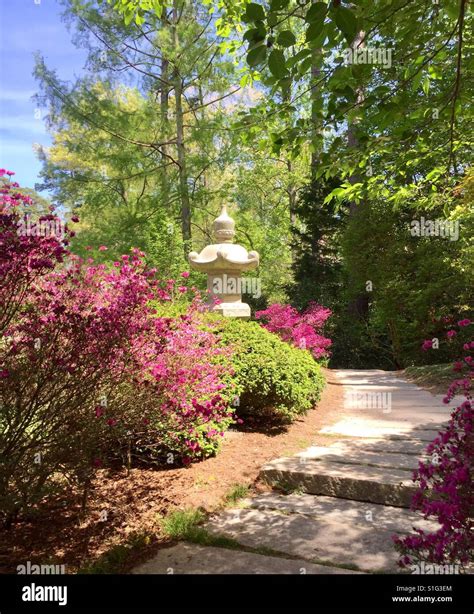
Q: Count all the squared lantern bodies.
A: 1